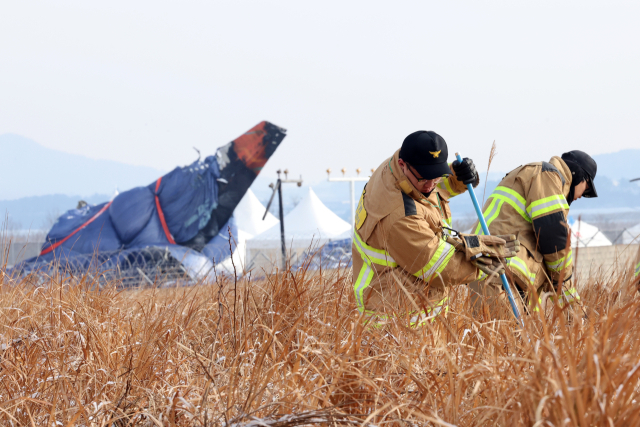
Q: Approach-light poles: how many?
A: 2